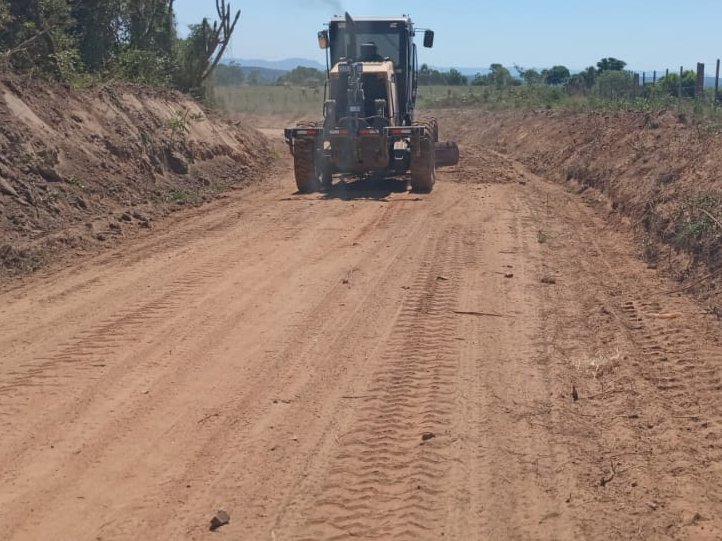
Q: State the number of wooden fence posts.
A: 7